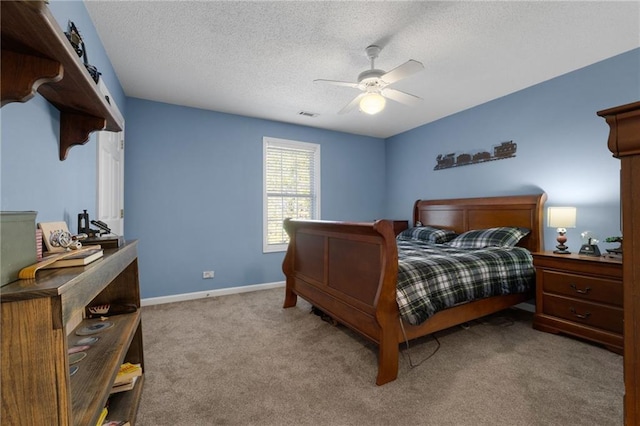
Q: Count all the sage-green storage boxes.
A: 1